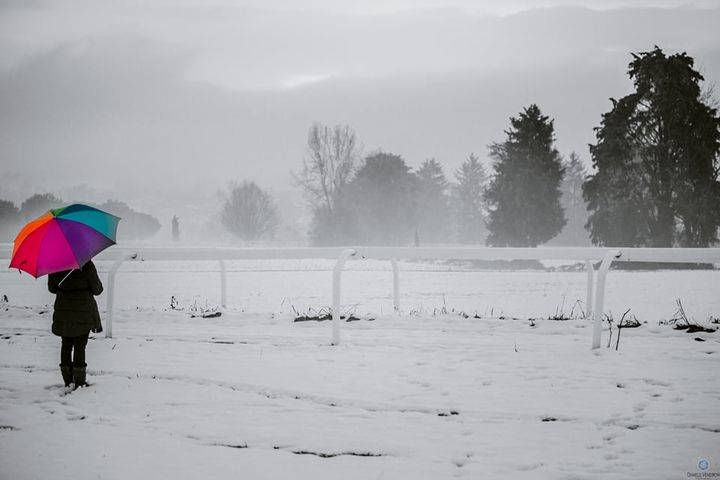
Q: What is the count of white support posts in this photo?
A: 6